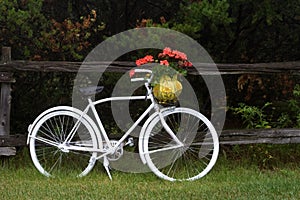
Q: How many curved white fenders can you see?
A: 2